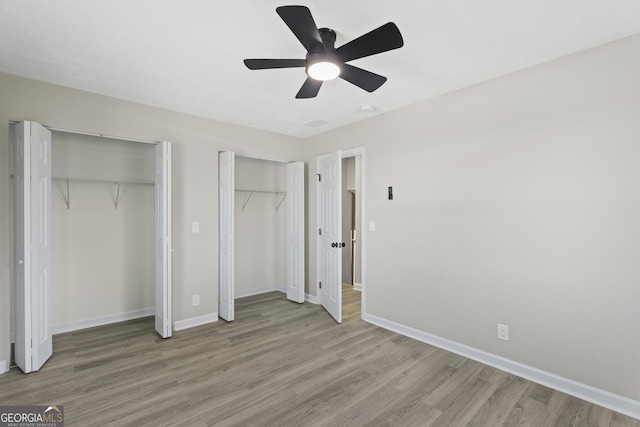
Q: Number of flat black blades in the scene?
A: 5